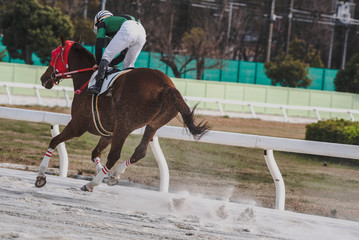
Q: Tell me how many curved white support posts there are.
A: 3